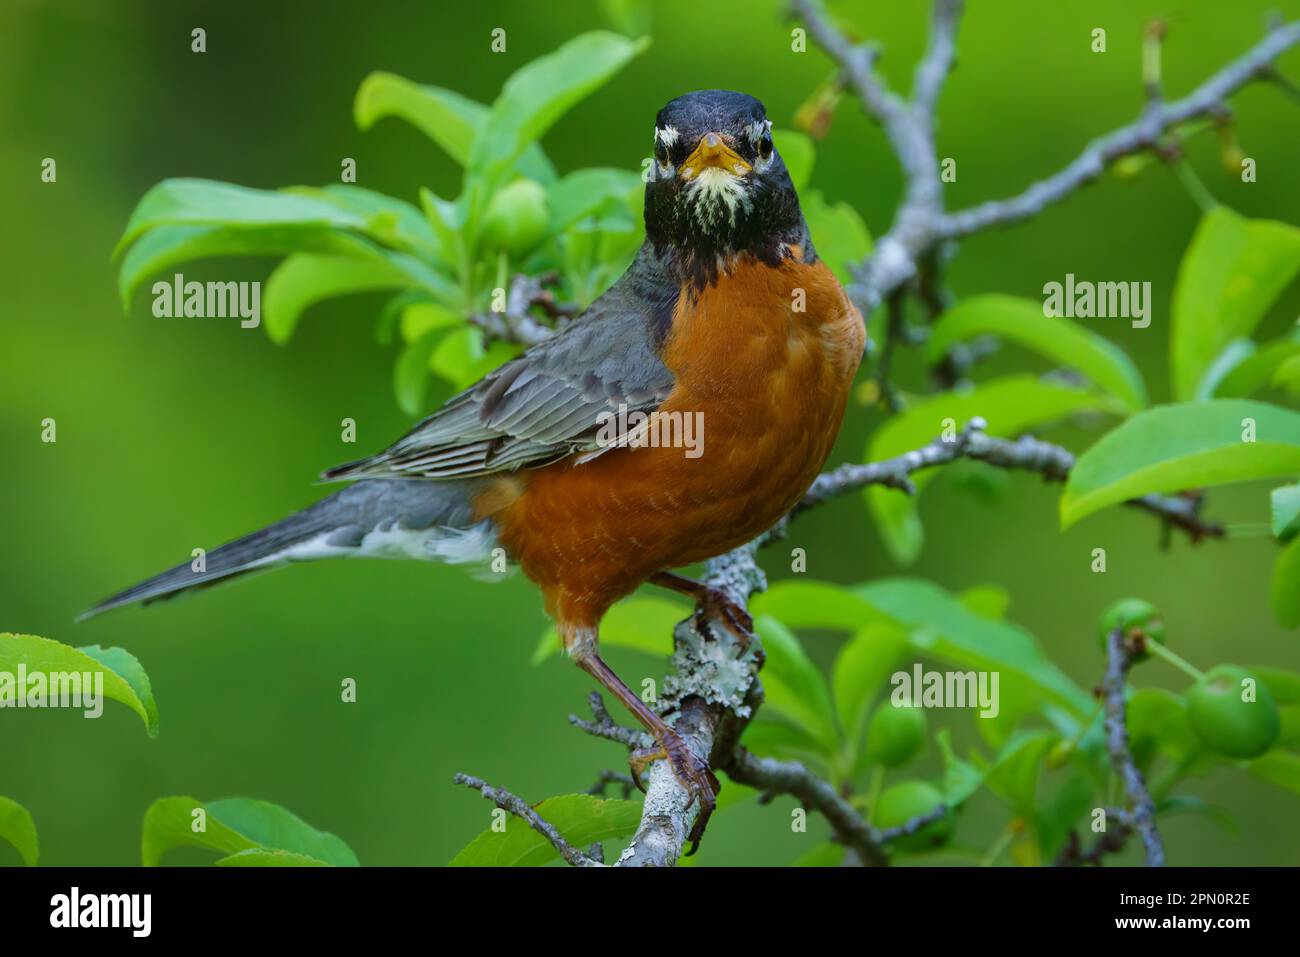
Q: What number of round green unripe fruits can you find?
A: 5